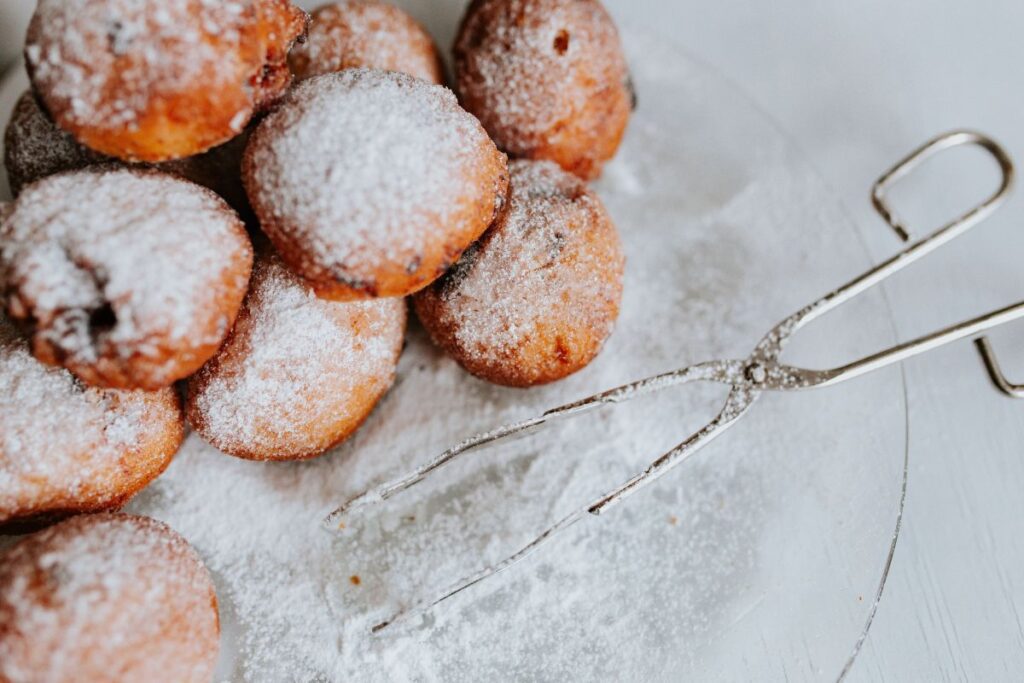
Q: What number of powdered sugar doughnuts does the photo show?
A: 10